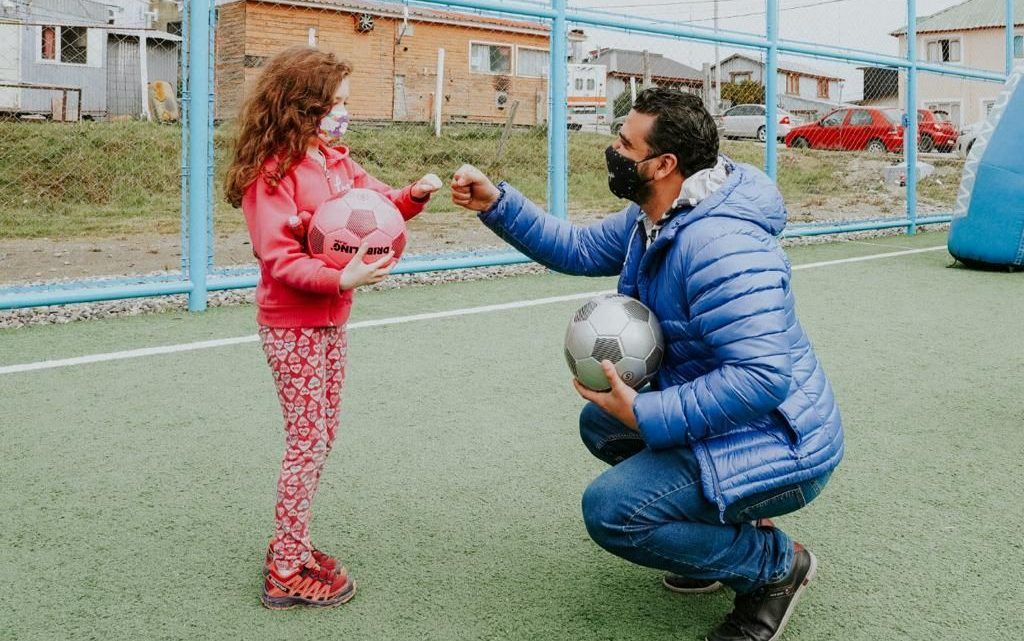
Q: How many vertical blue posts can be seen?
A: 5